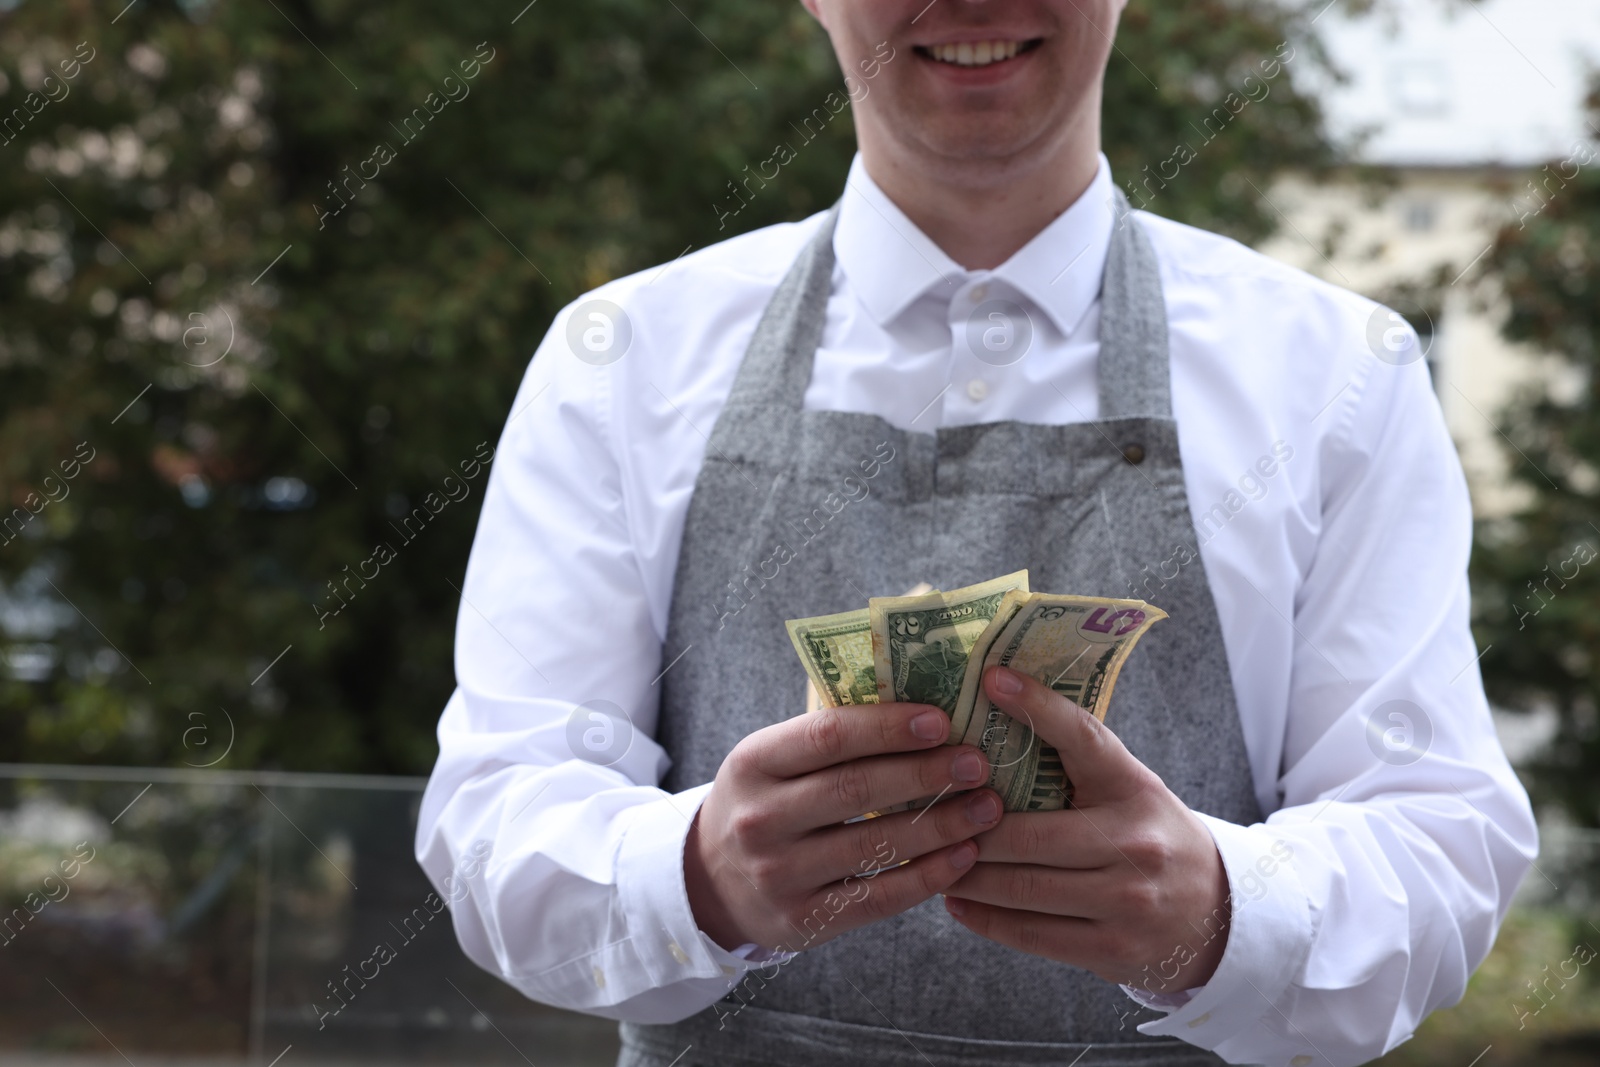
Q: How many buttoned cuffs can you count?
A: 2